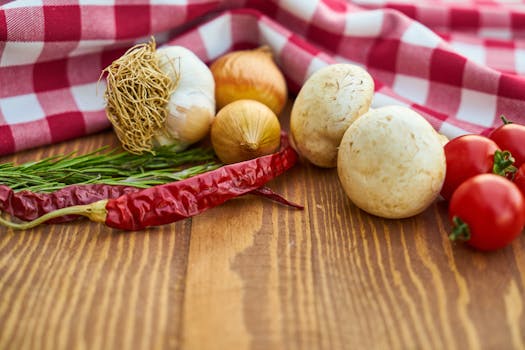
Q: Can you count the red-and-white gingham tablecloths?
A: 1